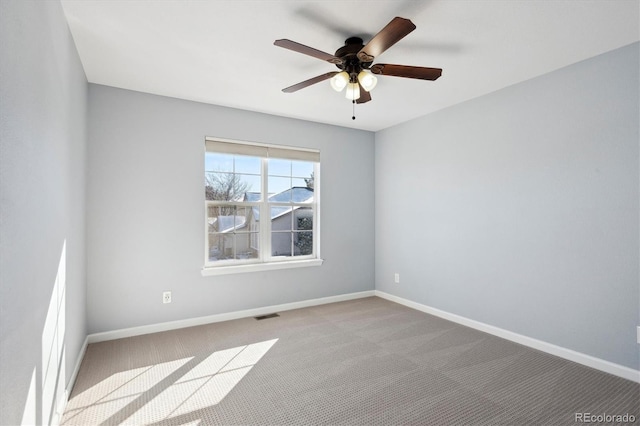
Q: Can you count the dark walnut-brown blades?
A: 5